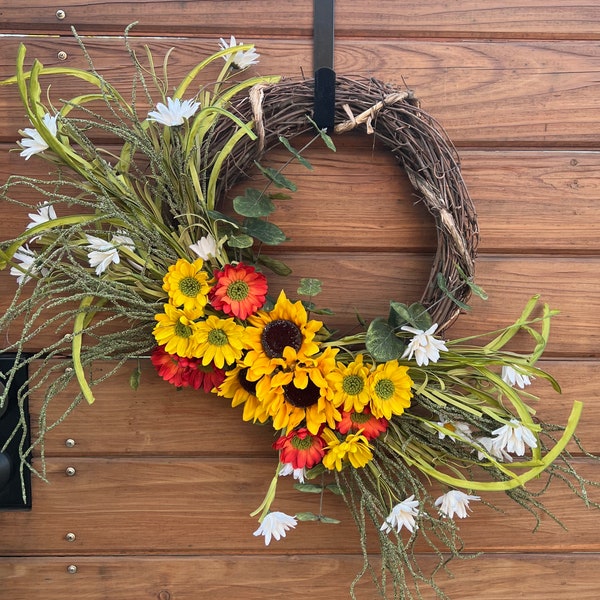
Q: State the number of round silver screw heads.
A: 8